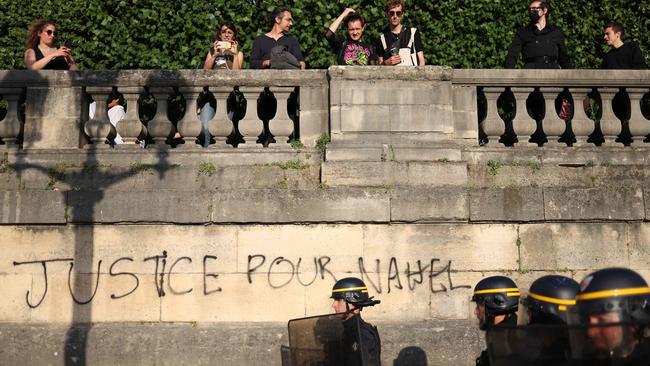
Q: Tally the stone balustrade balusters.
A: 14